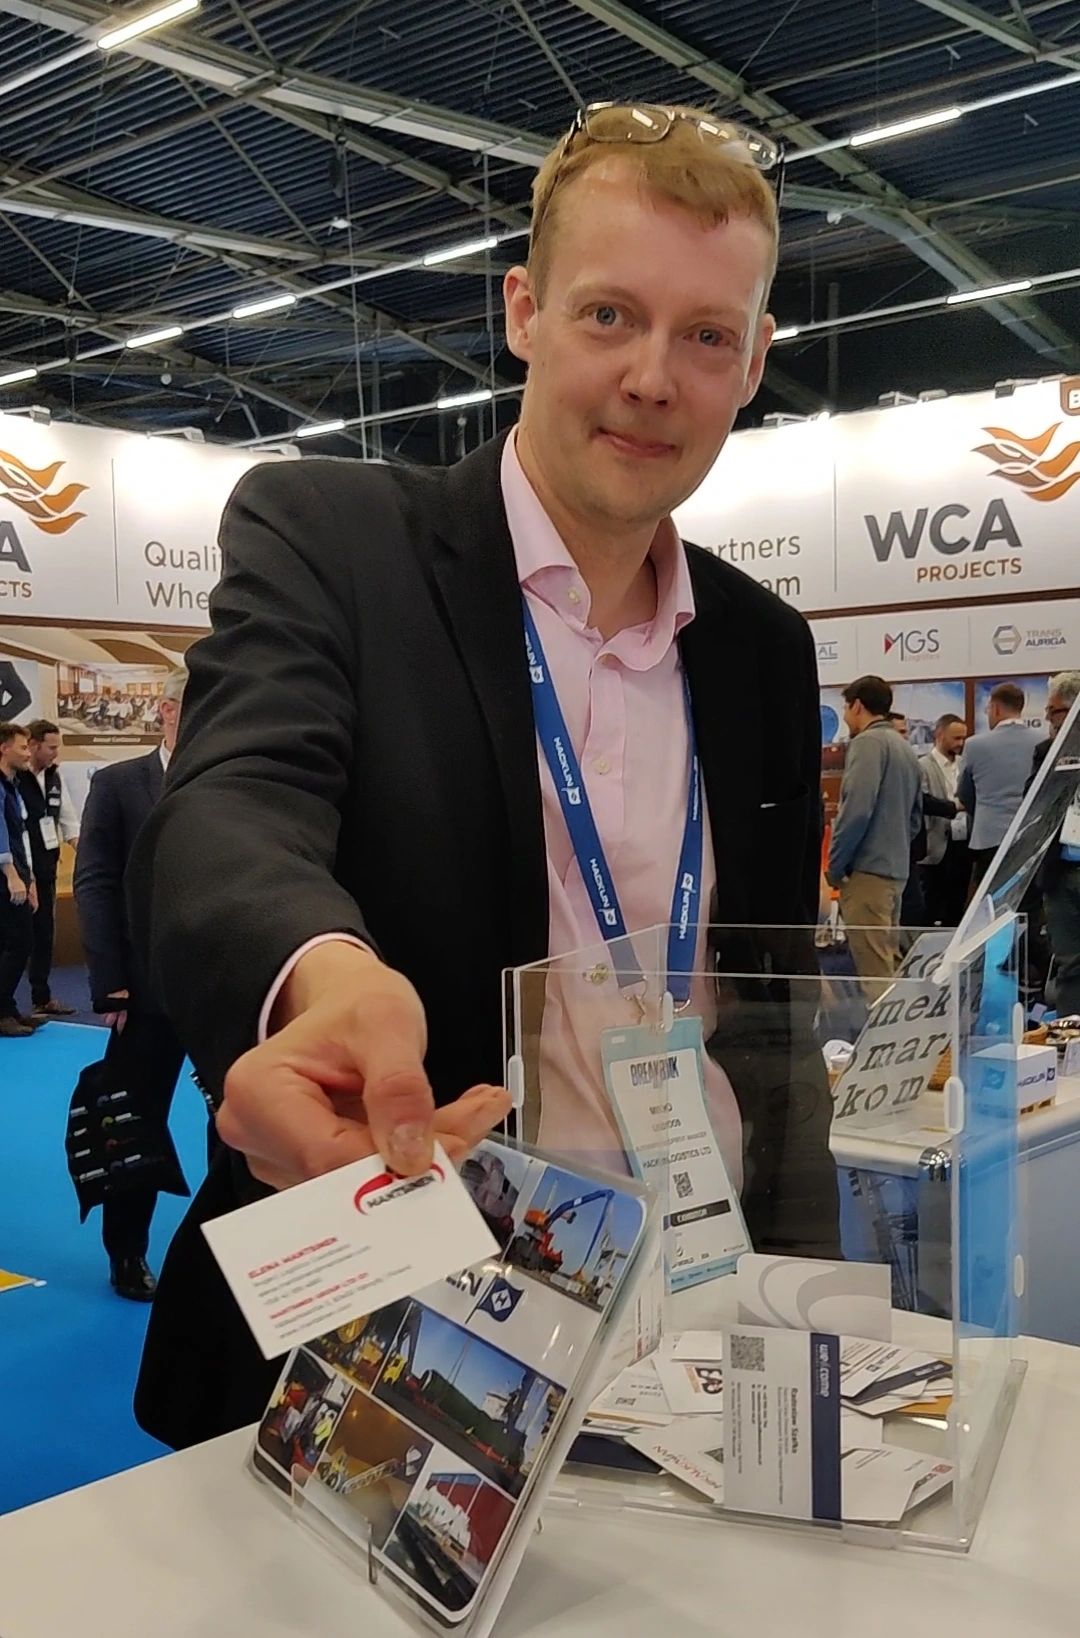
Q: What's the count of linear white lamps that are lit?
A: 10